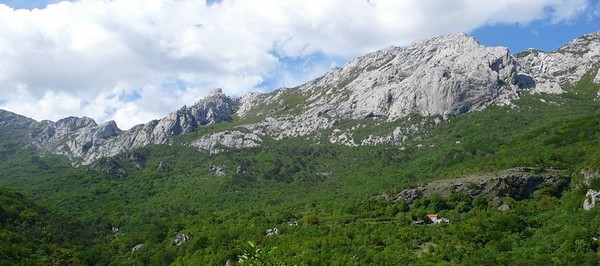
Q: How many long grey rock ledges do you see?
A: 1